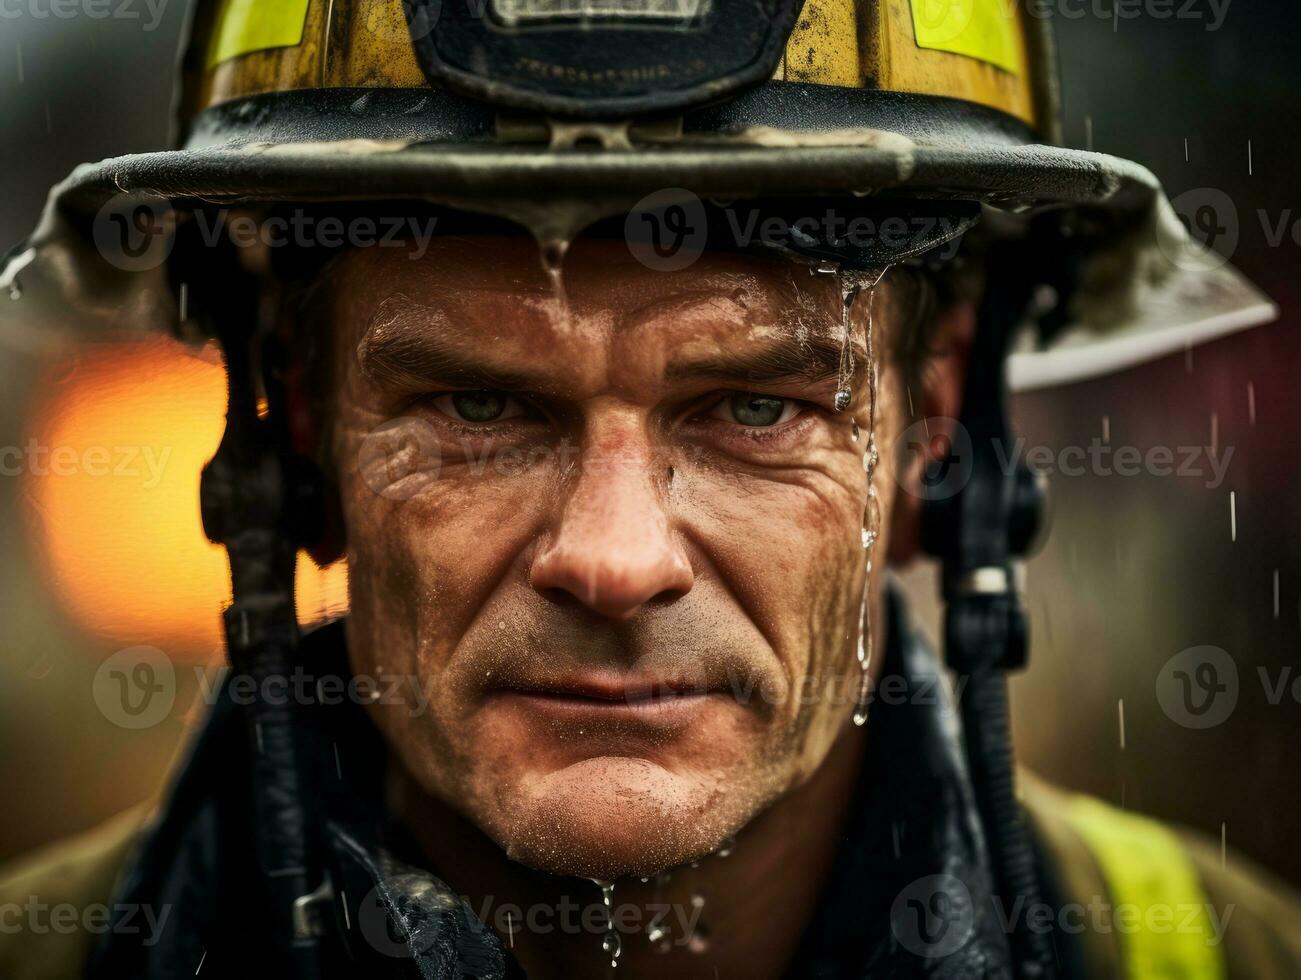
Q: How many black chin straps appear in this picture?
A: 2